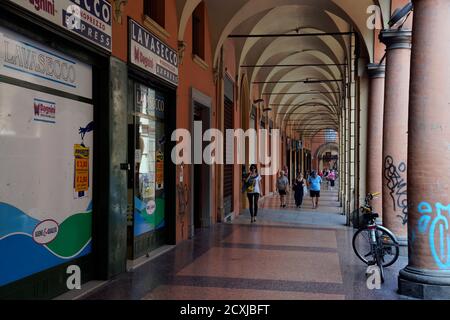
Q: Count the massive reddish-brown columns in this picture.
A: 3